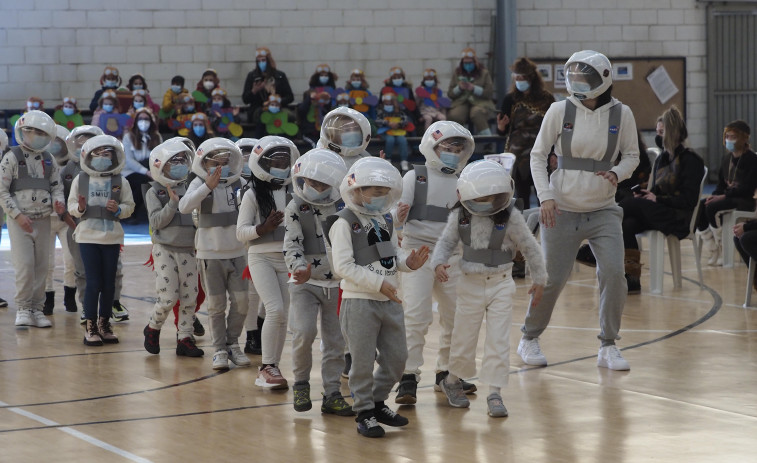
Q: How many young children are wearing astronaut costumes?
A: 15